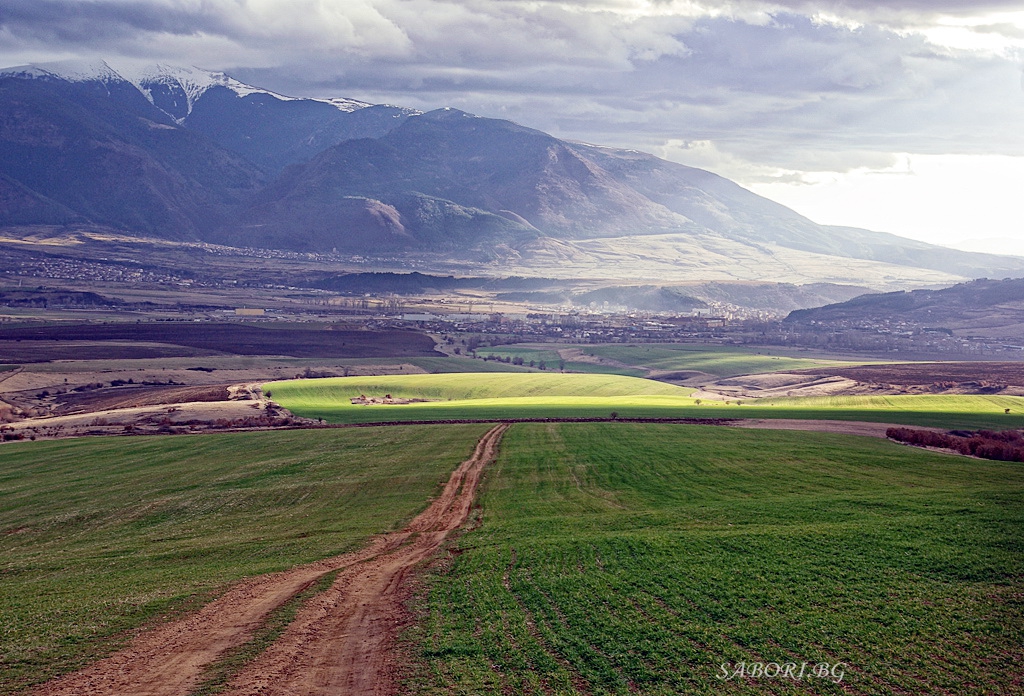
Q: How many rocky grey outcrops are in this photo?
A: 0